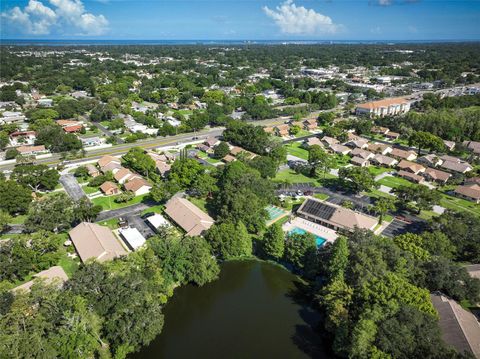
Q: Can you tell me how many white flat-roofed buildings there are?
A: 2